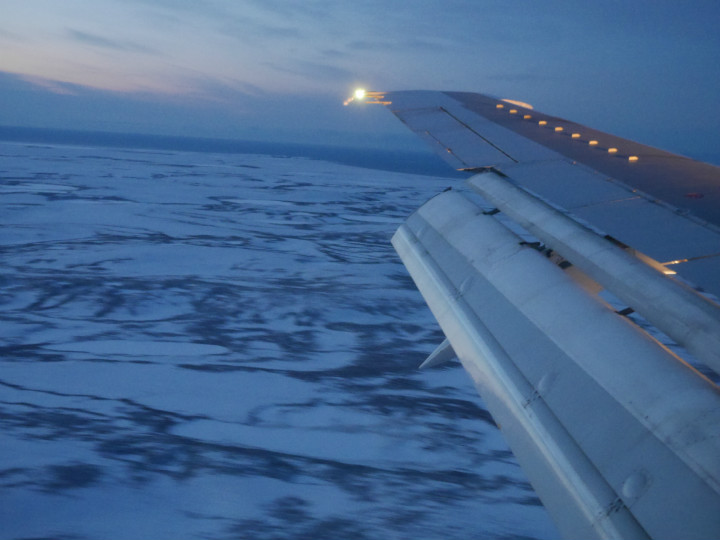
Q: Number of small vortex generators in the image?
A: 9